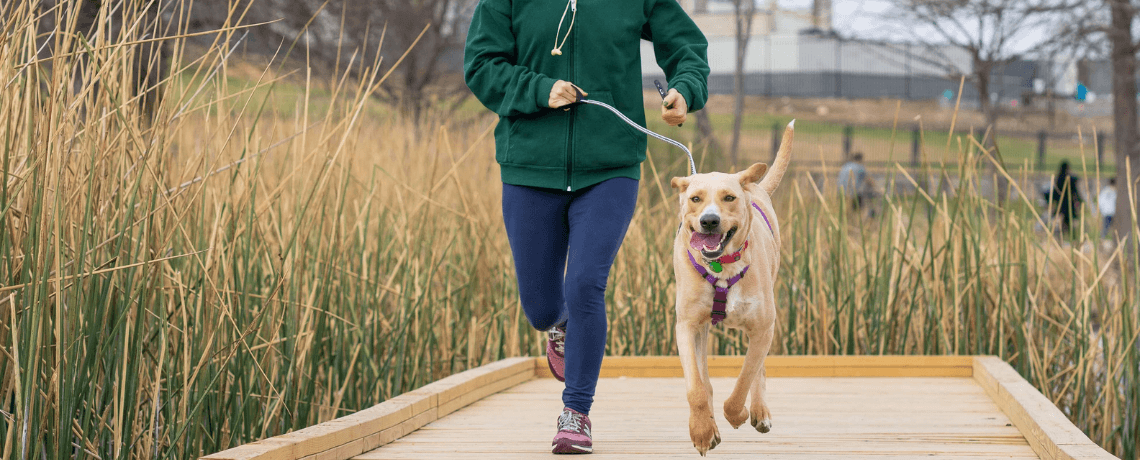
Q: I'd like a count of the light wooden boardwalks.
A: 1